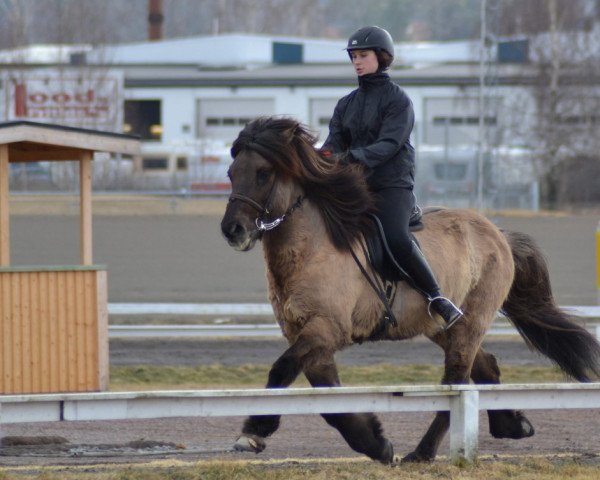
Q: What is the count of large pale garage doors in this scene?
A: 3